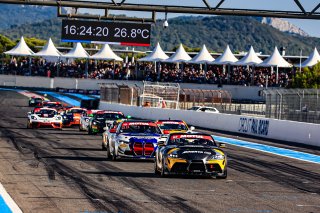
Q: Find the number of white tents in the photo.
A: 11